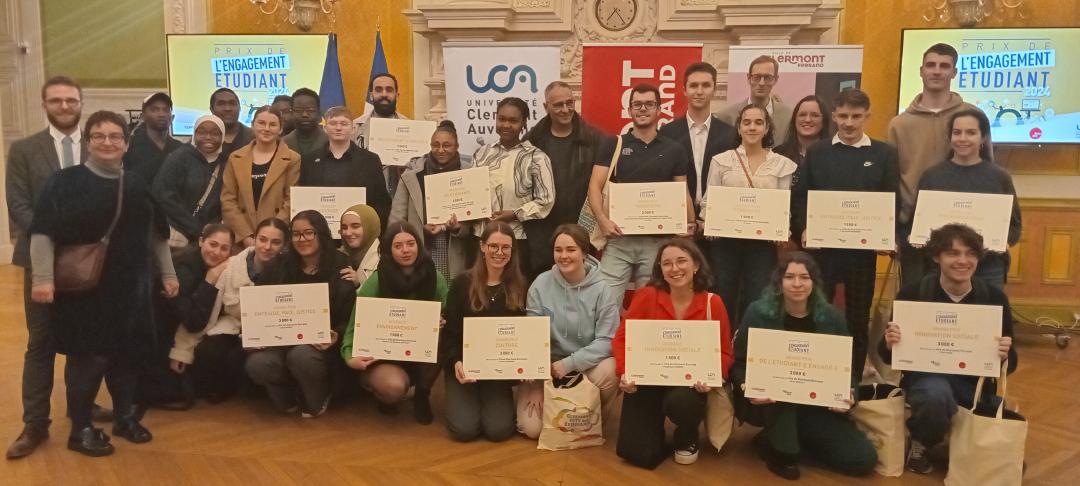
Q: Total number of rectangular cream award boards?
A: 13